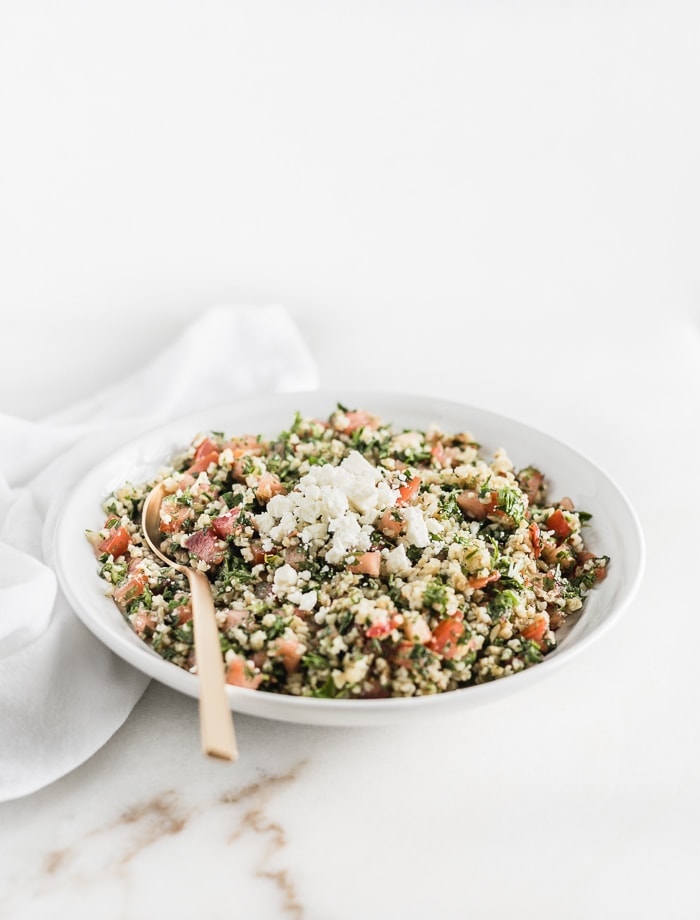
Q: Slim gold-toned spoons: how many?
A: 1